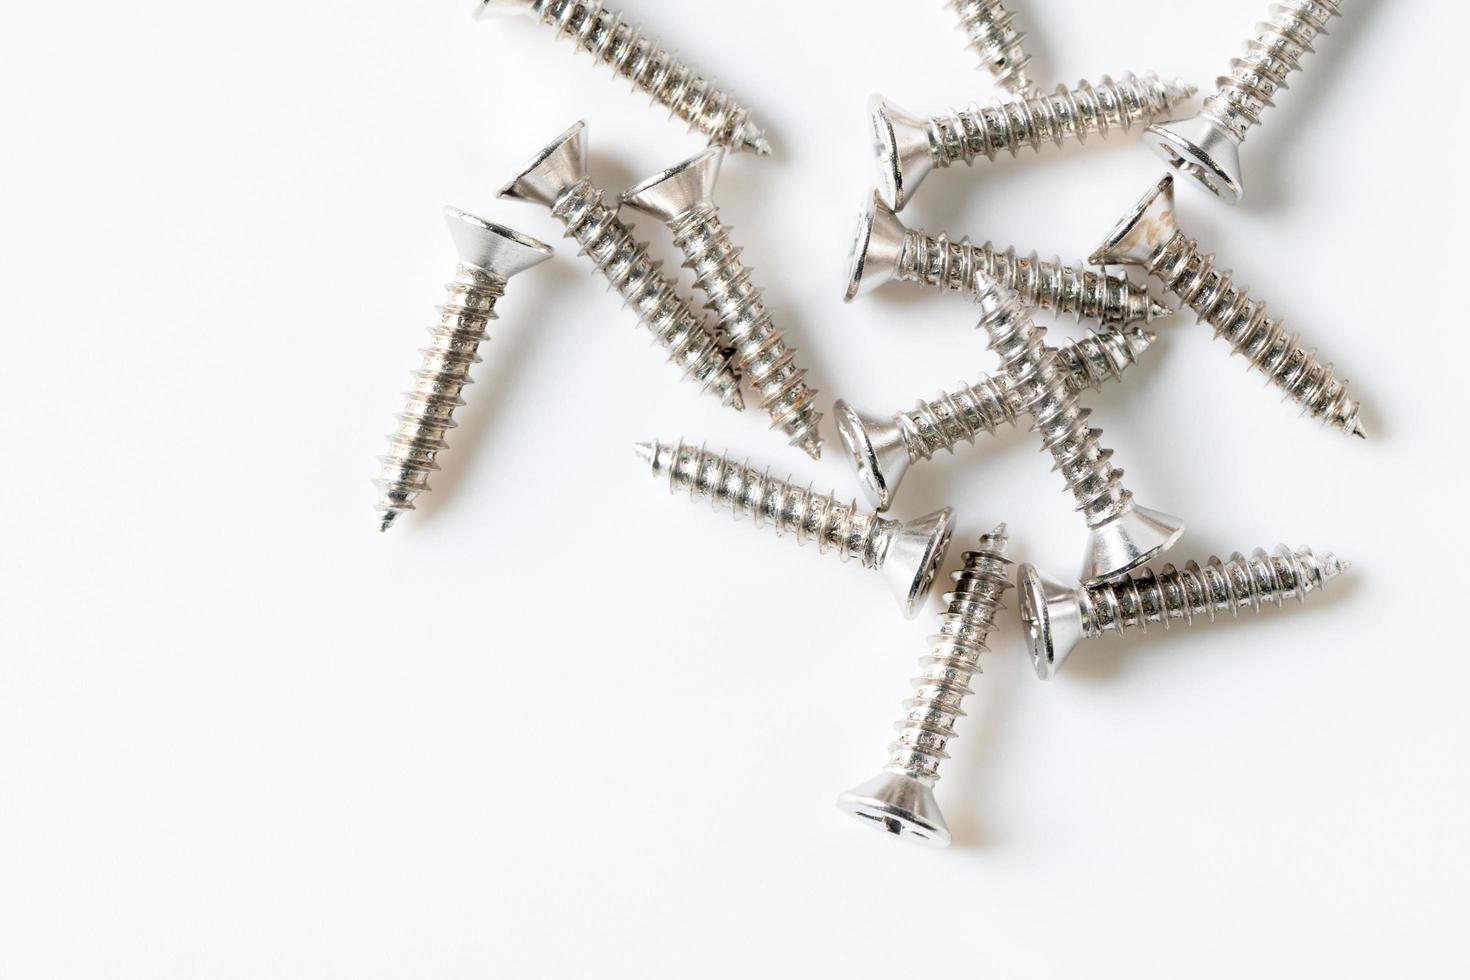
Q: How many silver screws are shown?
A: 14